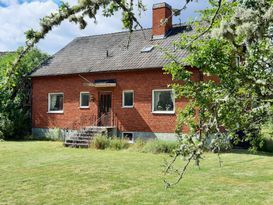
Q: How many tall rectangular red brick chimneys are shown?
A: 1